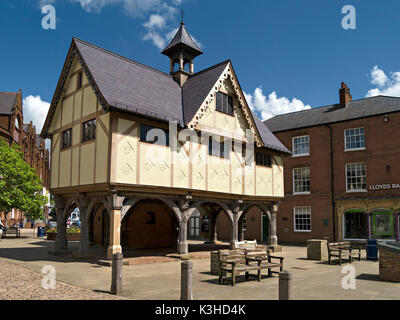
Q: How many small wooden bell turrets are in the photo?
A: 1